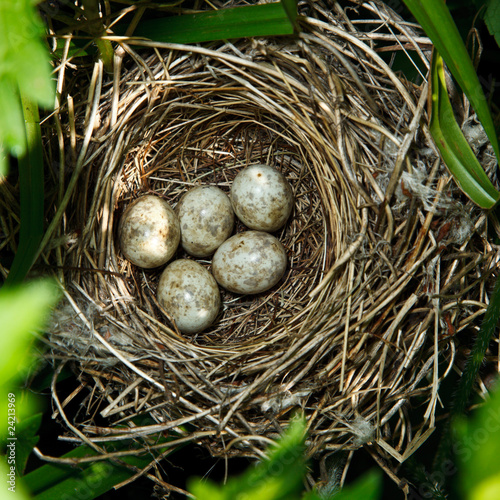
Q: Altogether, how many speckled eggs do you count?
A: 5